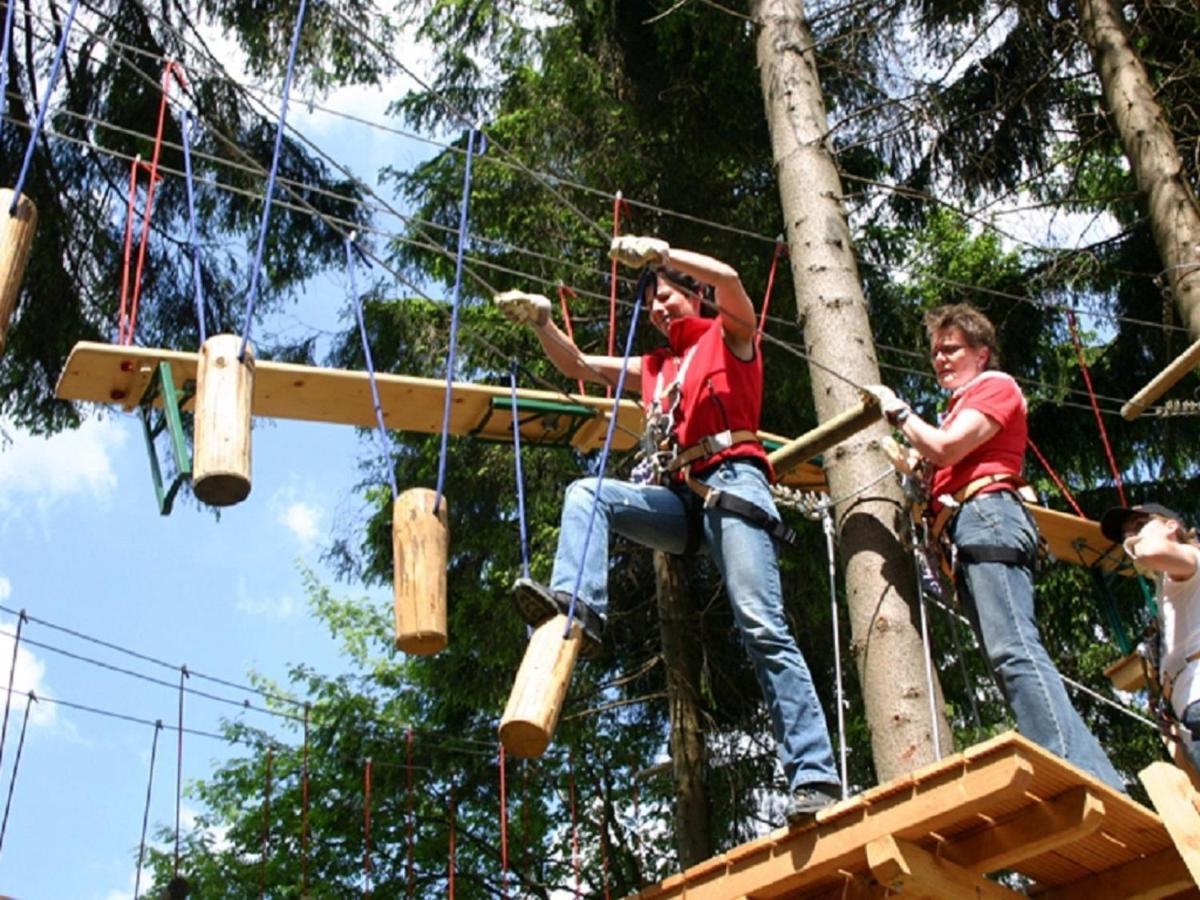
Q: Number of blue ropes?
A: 8